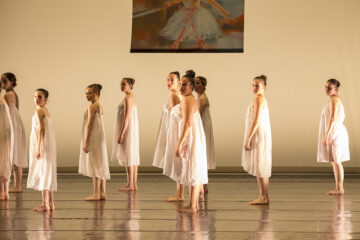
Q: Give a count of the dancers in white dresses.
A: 10